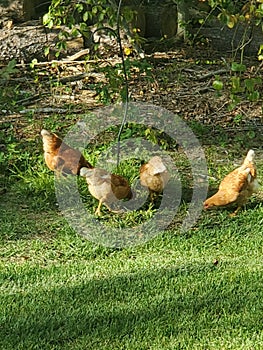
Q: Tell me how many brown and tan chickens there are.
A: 4